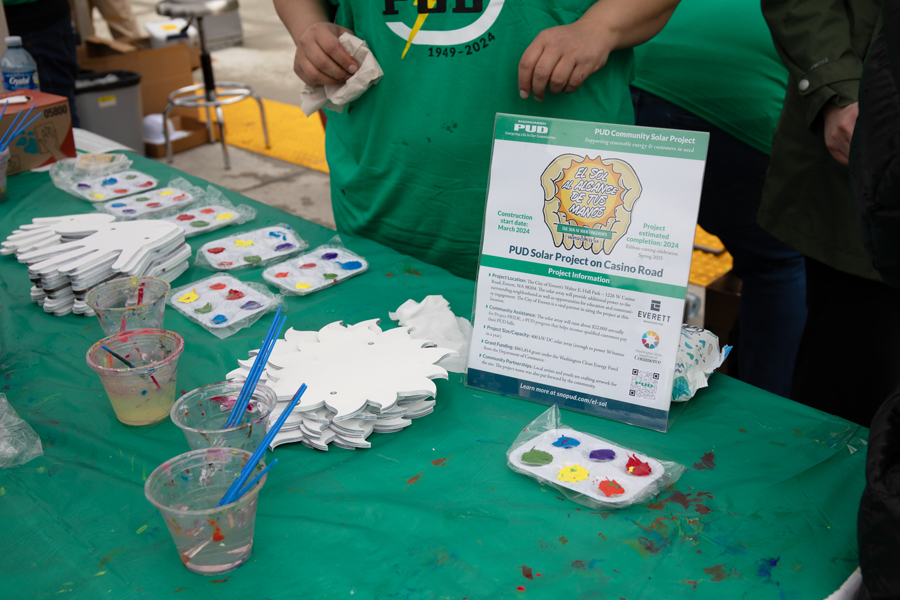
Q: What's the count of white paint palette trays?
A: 7